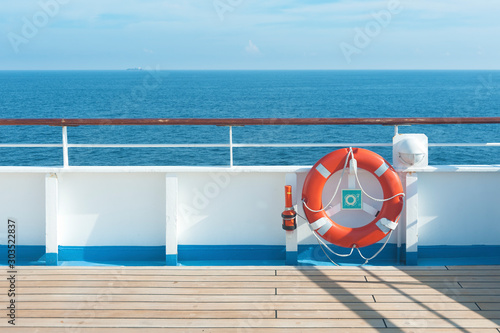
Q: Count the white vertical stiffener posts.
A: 4